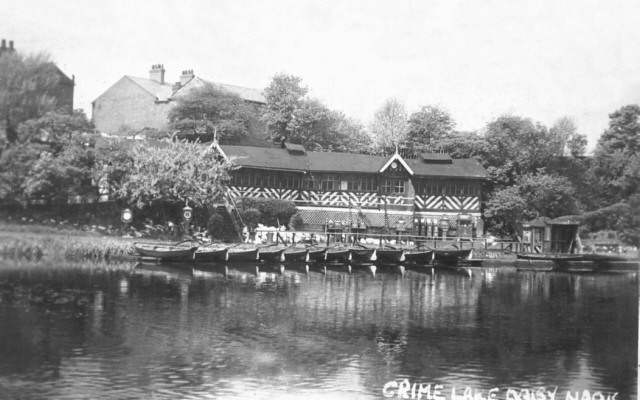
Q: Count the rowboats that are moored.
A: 11